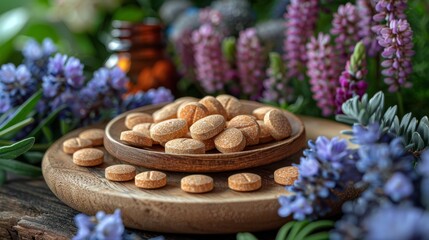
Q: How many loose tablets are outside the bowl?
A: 8